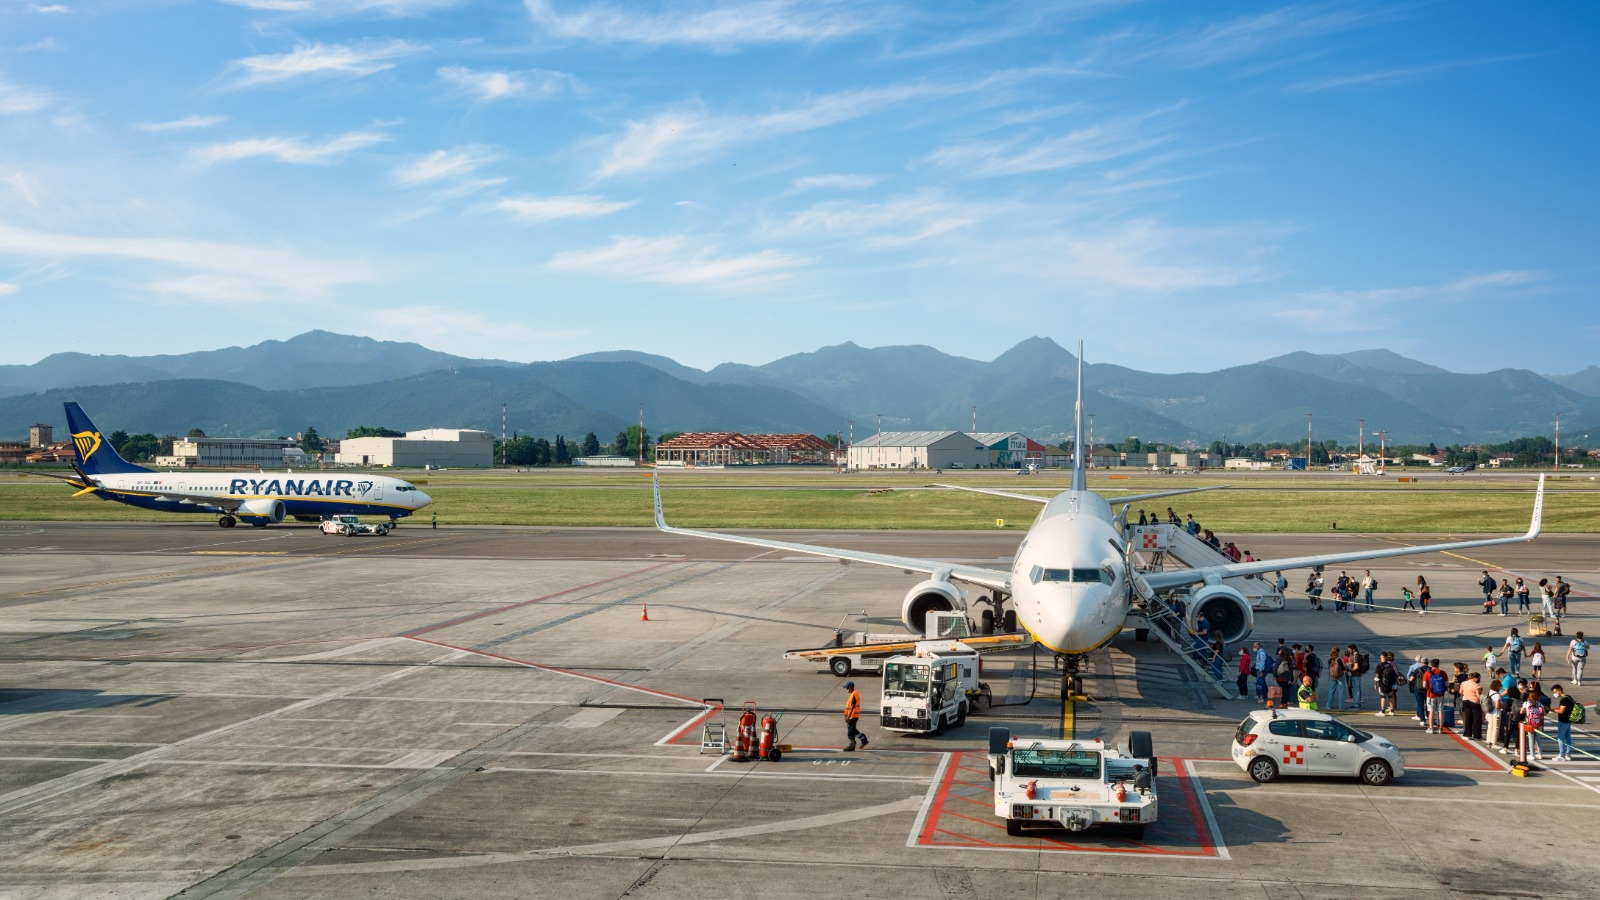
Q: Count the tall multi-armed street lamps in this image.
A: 11